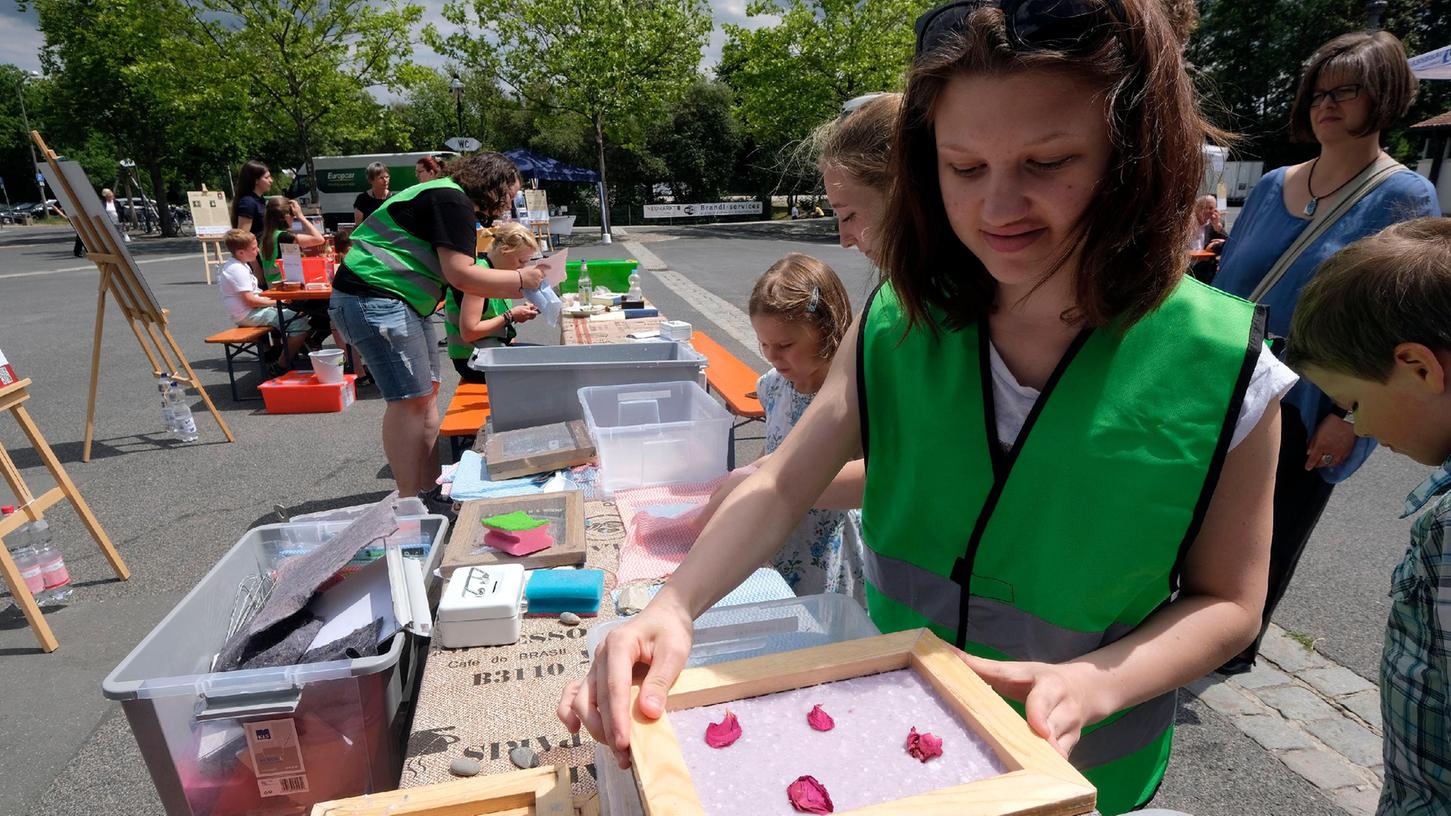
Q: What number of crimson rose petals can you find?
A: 4